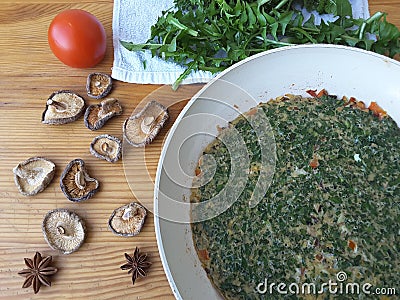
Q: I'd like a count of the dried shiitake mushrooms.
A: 9